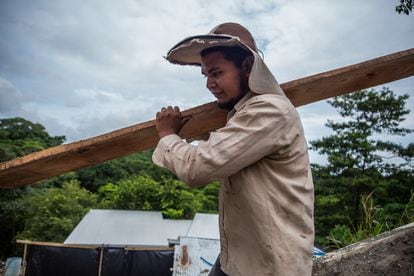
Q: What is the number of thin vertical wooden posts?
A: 2